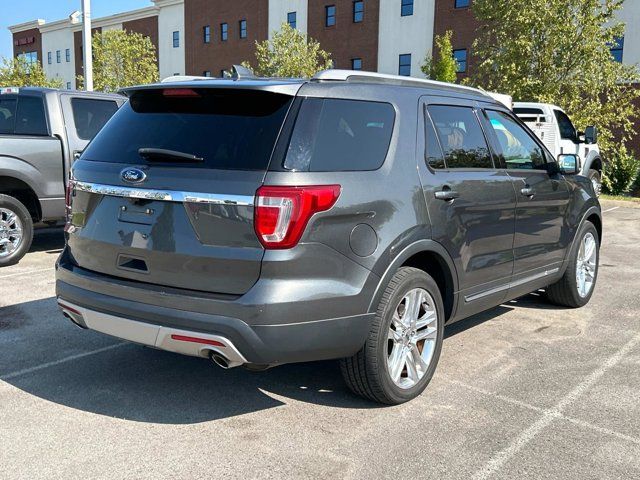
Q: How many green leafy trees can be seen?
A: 5